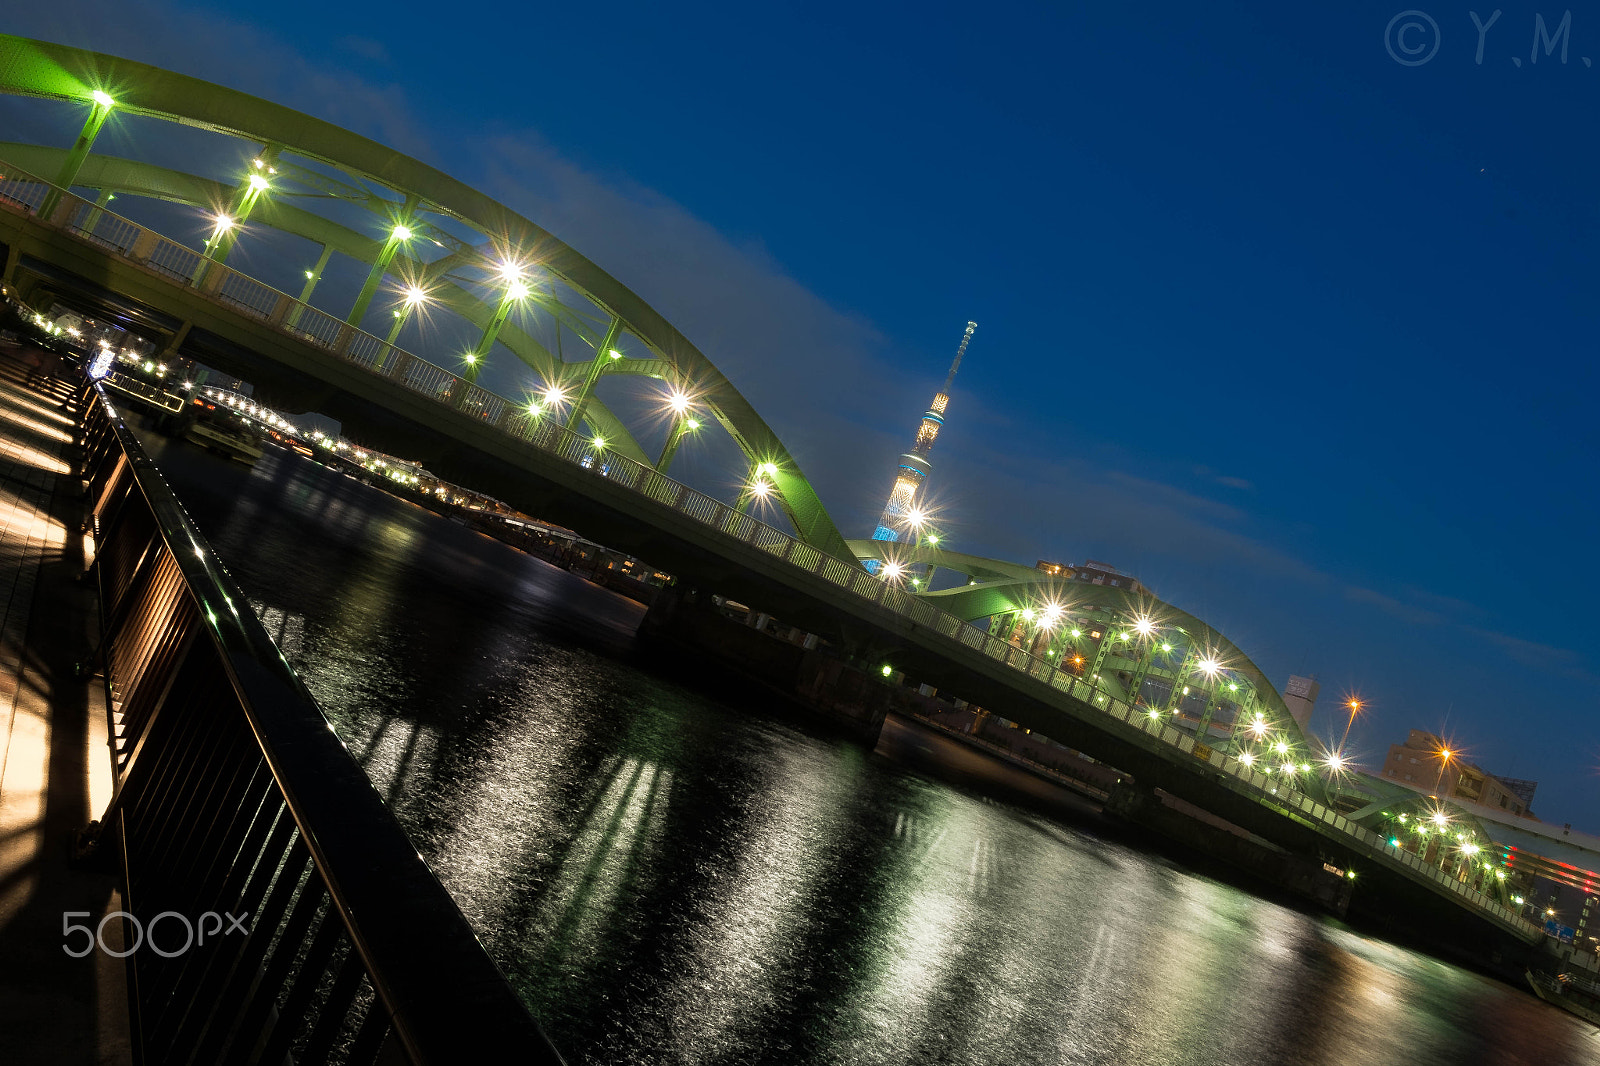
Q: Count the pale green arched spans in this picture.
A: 3